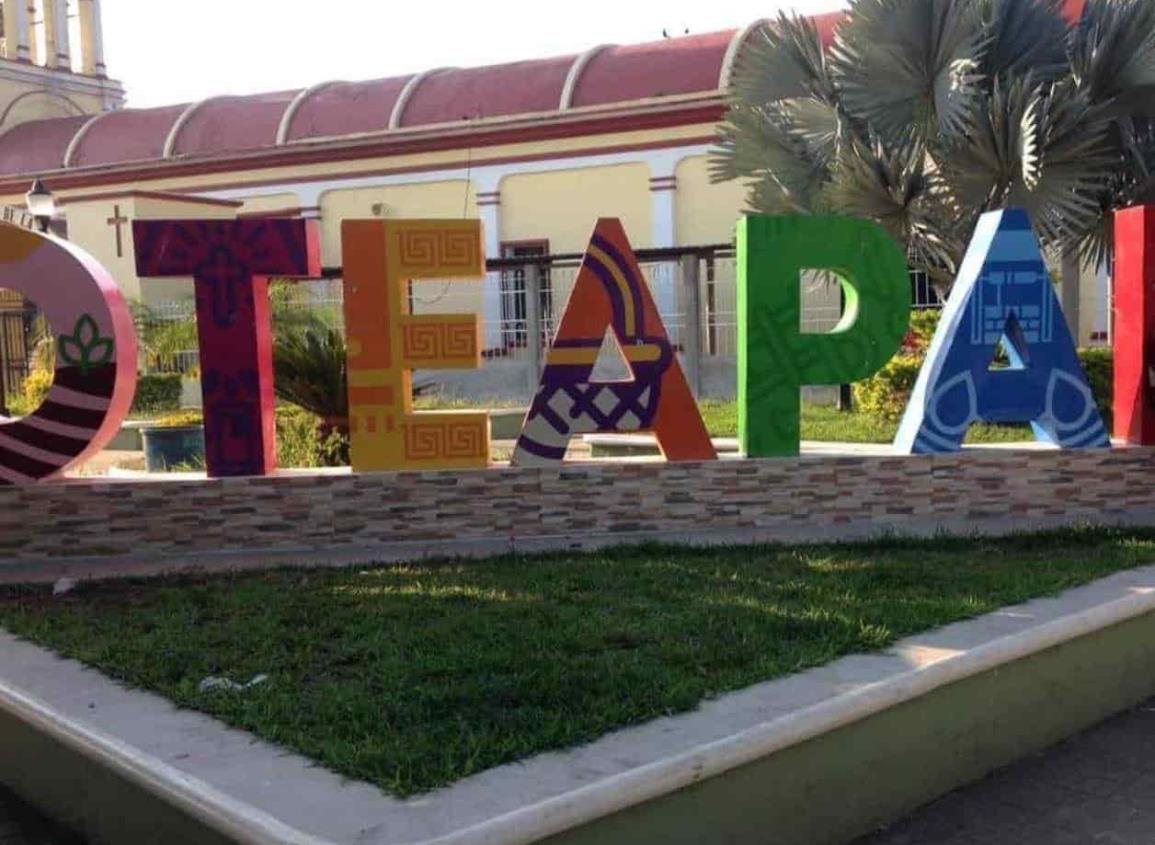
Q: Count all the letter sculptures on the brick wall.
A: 7